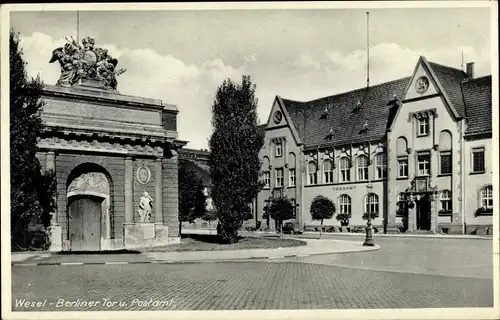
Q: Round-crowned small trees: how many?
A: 2